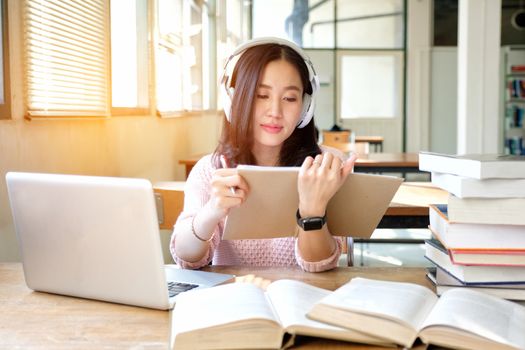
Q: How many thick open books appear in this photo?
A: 2